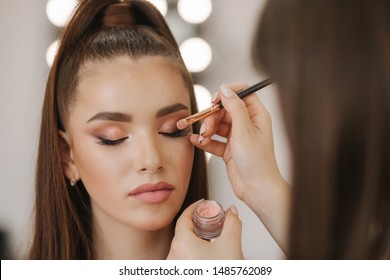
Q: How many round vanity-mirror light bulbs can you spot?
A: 6